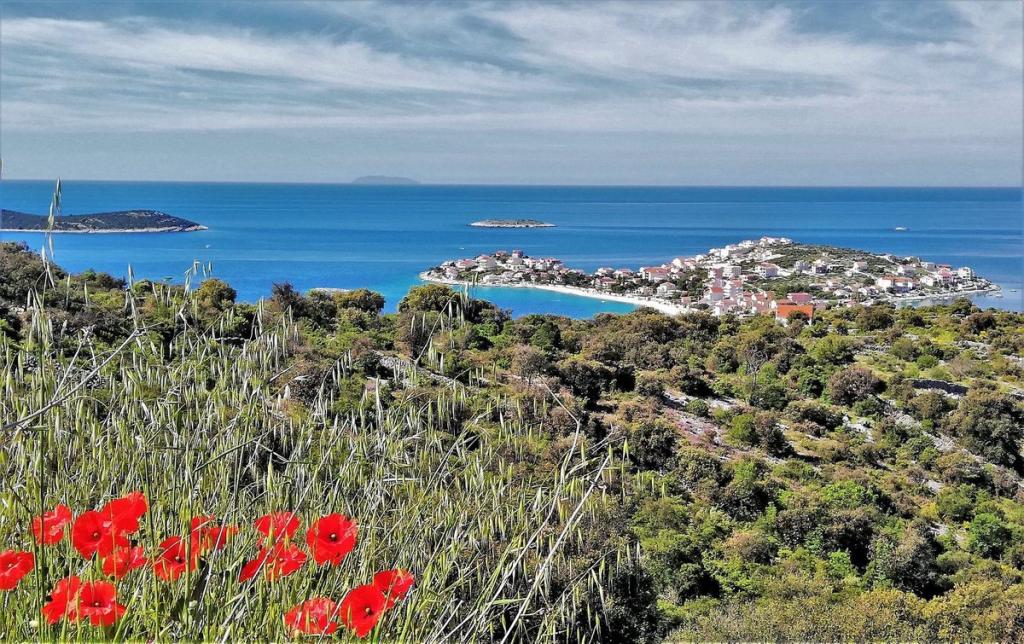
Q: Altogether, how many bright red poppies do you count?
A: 15